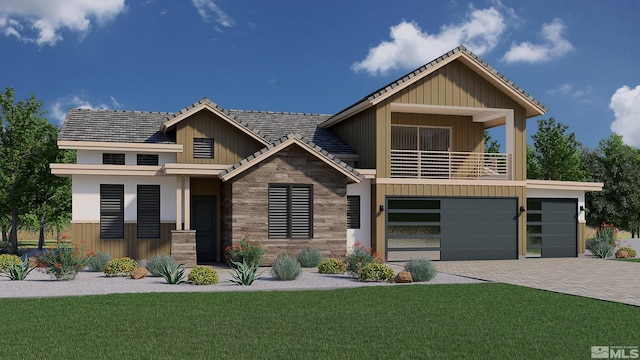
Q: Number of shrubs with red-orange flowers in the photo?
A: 4